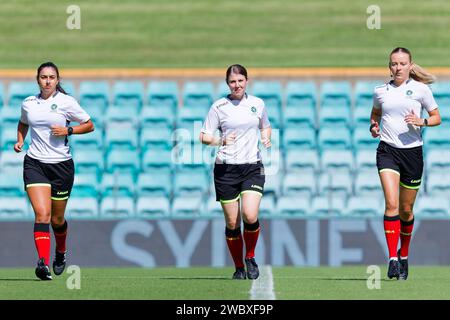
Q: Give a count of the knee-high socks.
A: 6